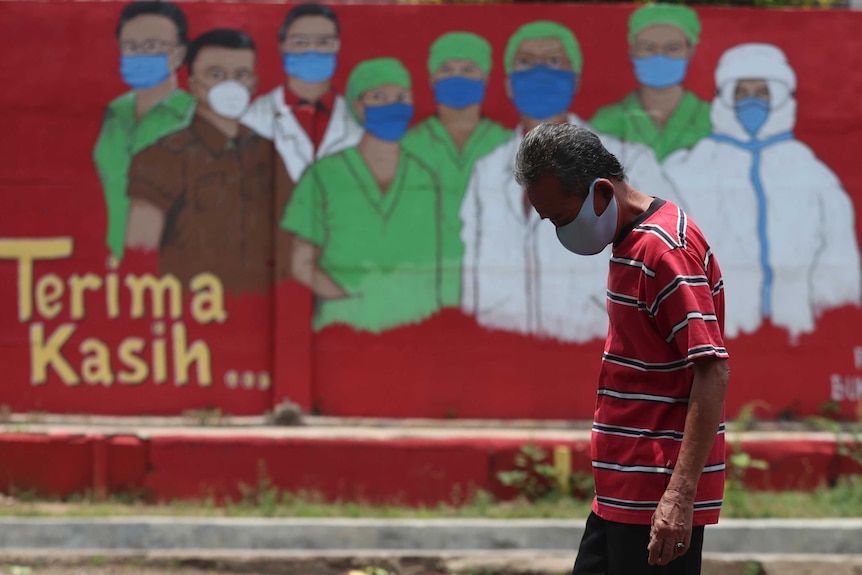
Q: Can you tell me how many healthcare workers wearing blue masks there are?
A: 7